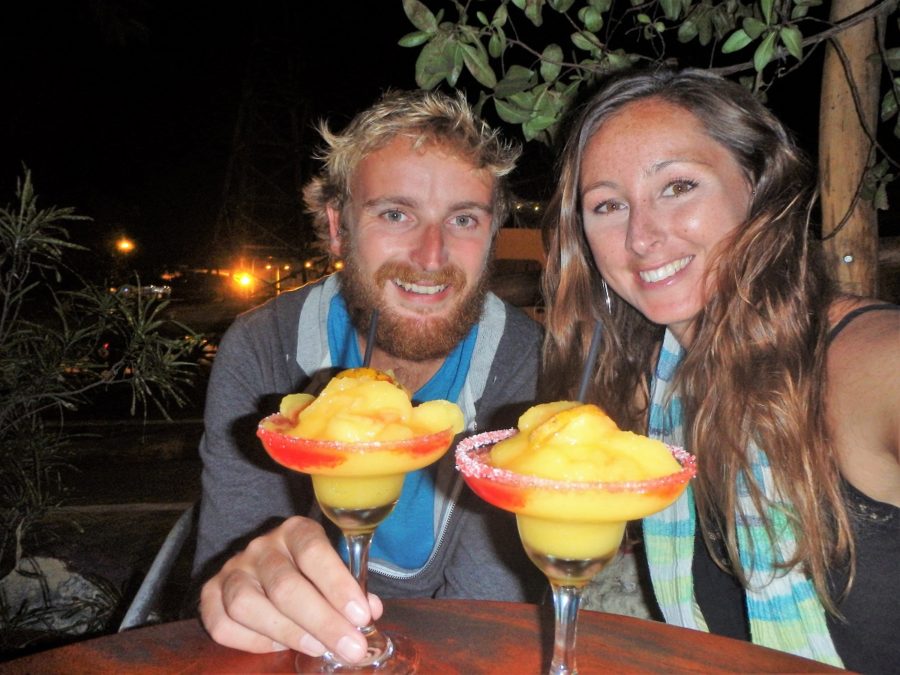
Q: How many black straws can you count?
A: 2